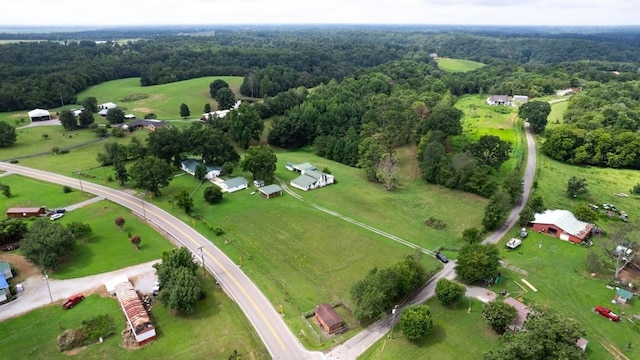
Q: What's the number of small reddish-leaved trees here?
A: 2